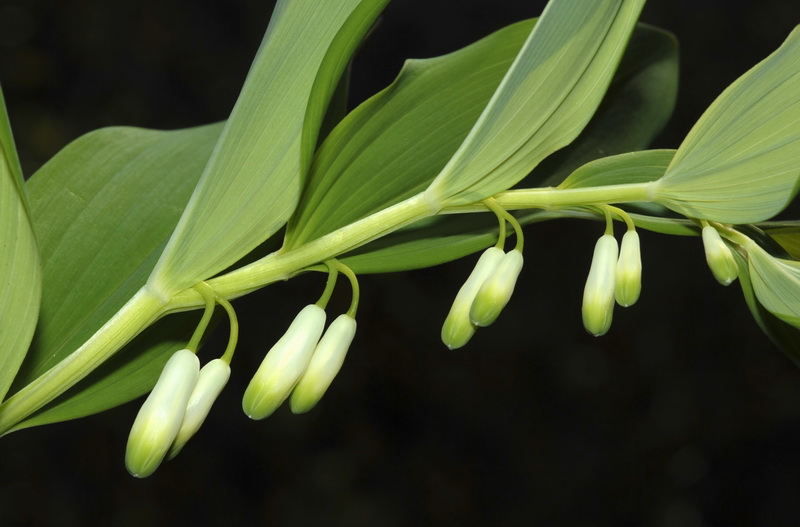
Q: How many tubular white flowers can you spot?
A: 9